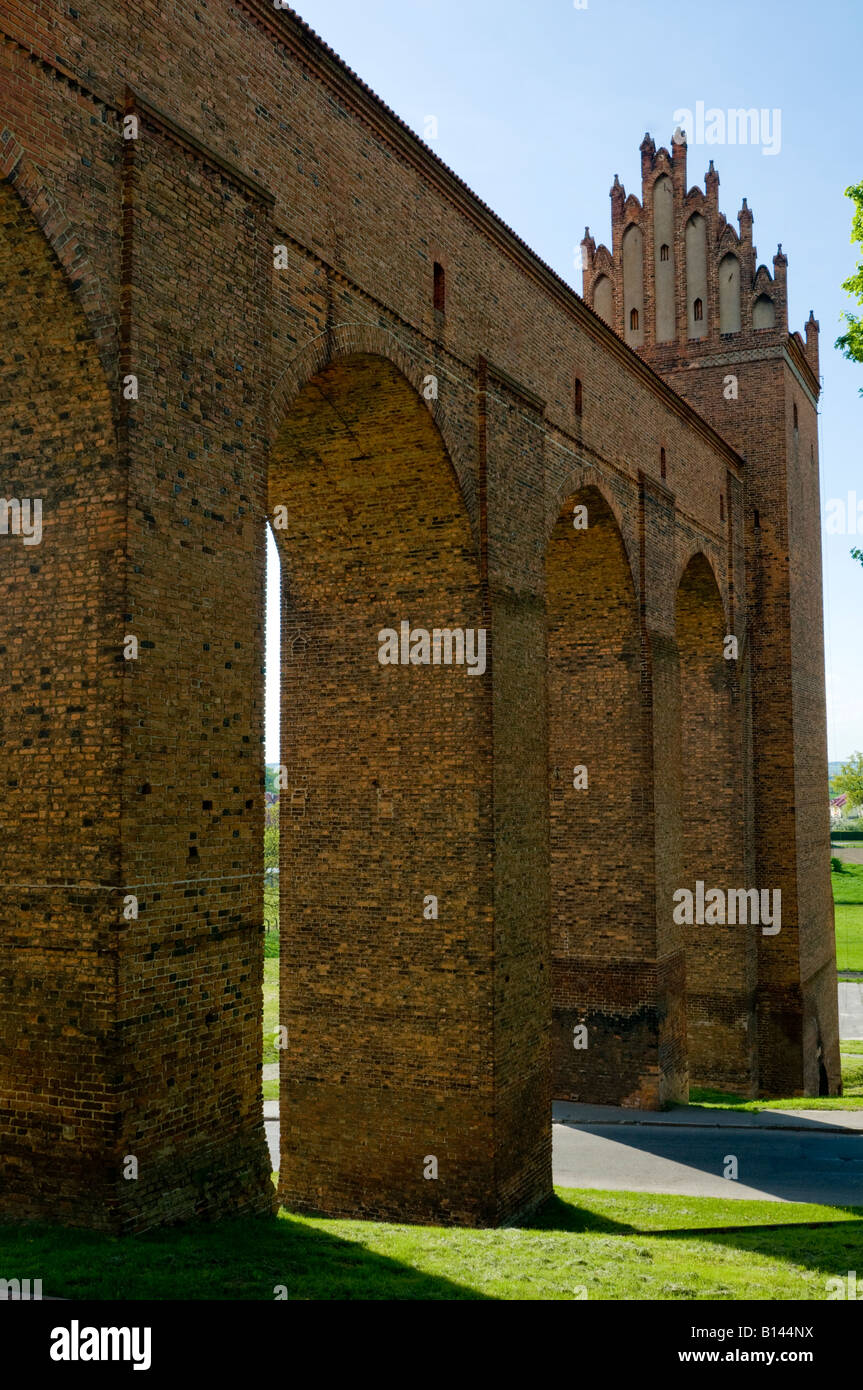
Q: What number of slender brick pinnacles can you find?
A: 8